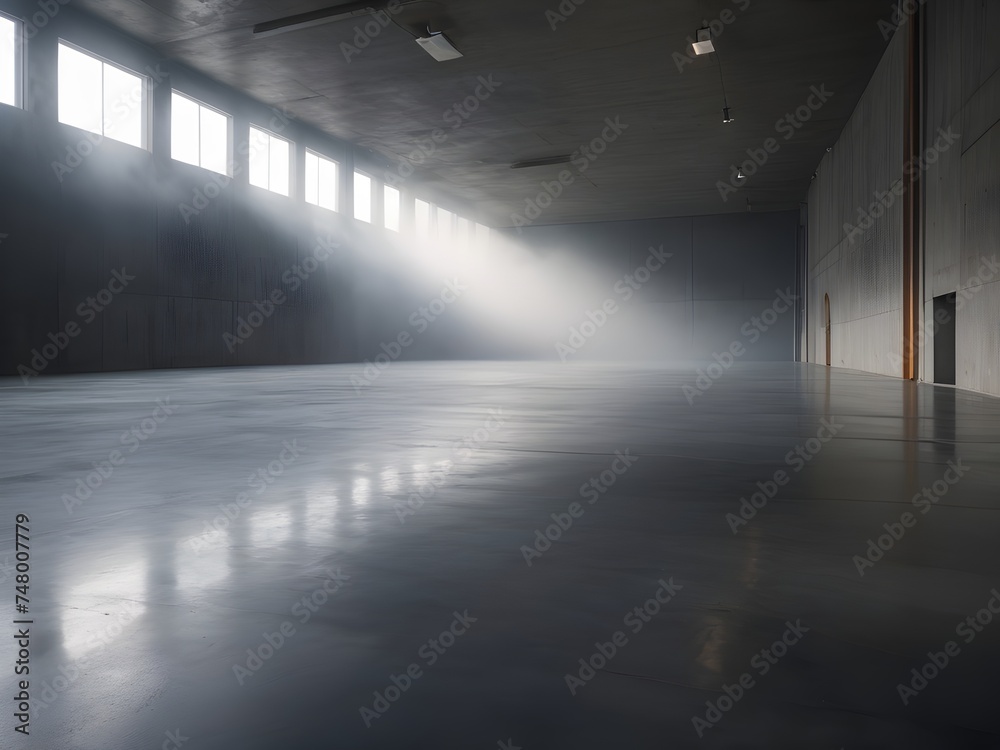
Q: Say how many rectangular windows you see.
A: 11